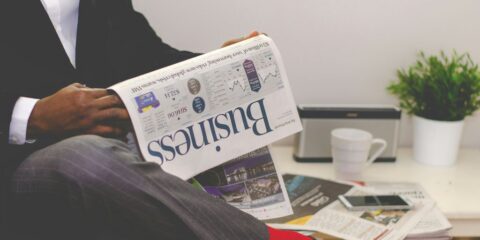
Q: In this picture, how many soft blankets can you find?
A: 0